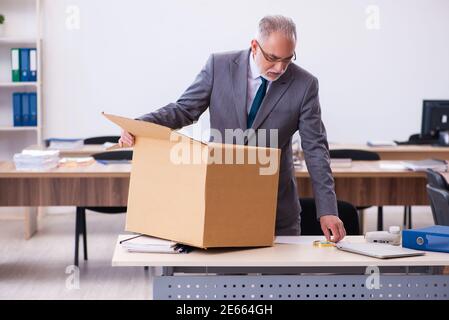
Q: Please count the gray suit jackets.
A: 1